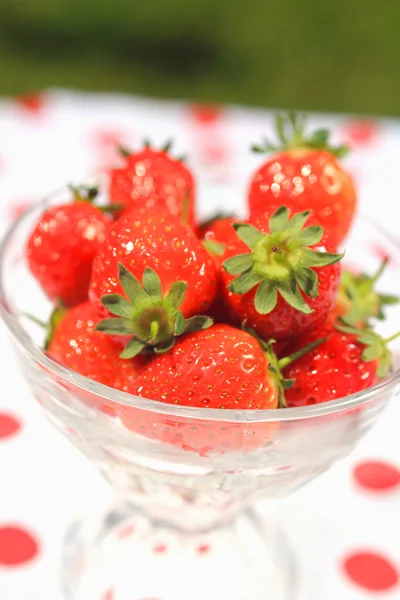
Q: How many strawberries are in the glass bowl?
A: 10